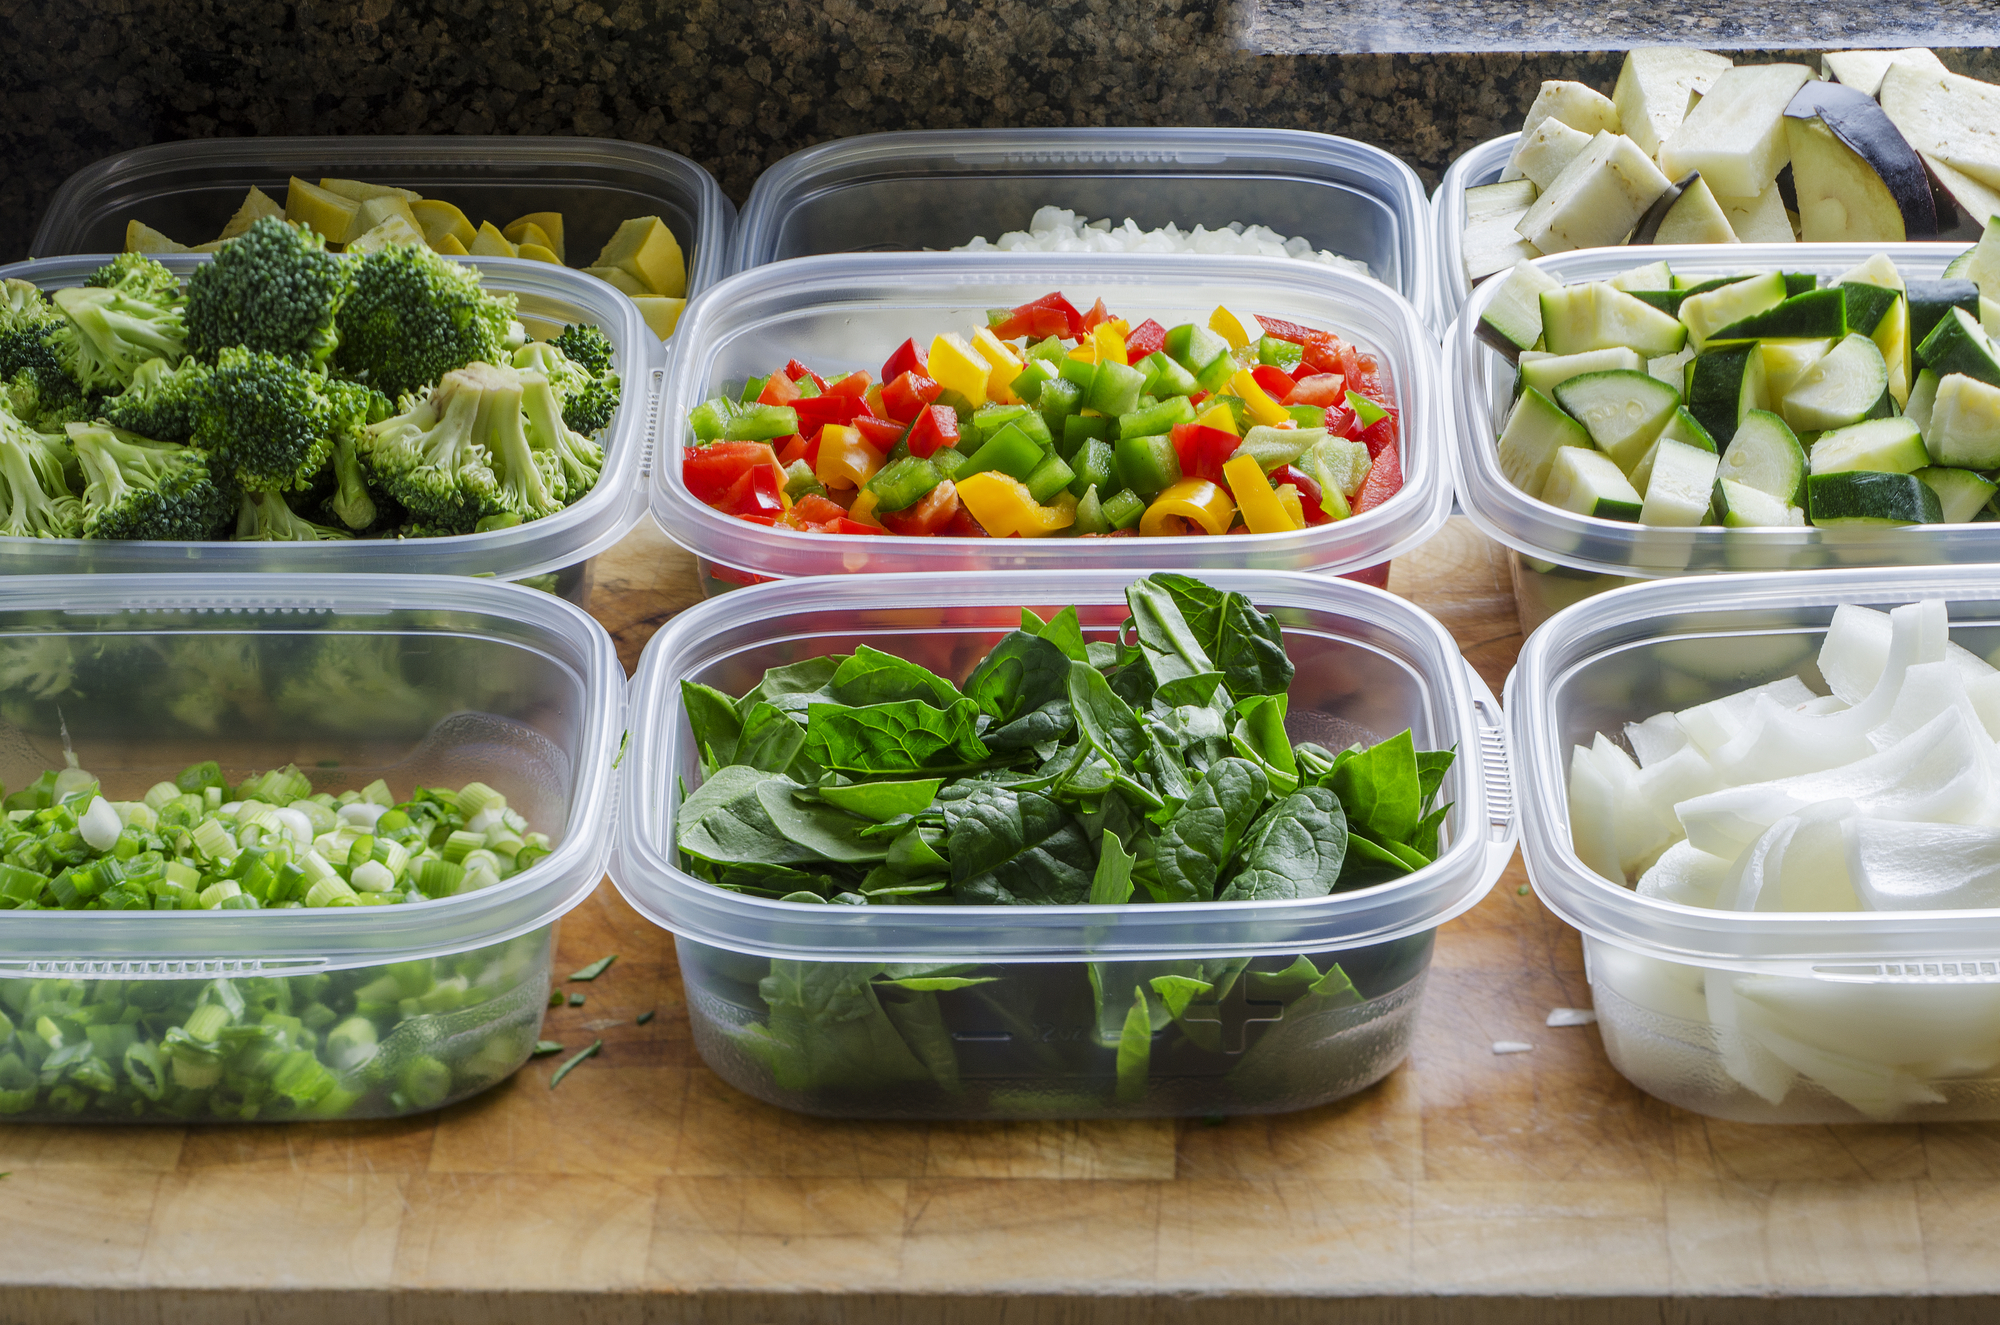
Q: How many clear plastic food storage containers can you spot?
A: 9